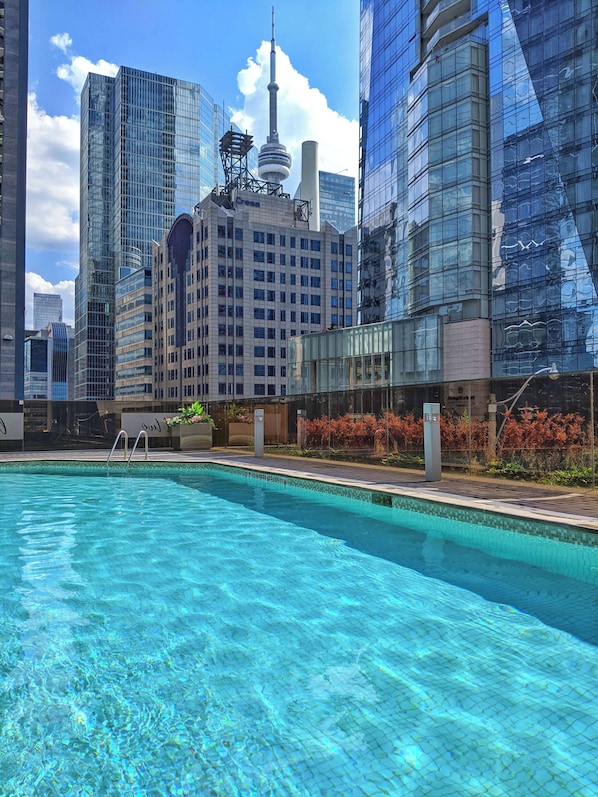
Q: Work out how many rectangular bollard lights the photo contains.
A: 2